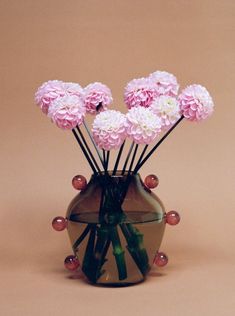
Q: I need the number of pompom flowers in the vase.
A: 10